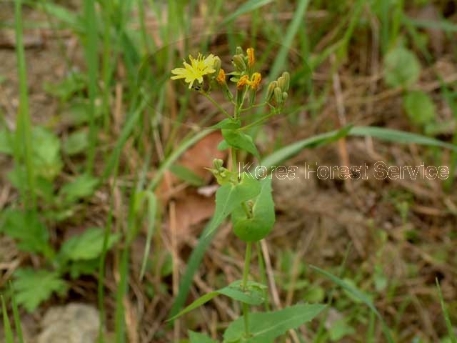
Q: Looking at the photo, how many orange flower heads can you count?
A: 4